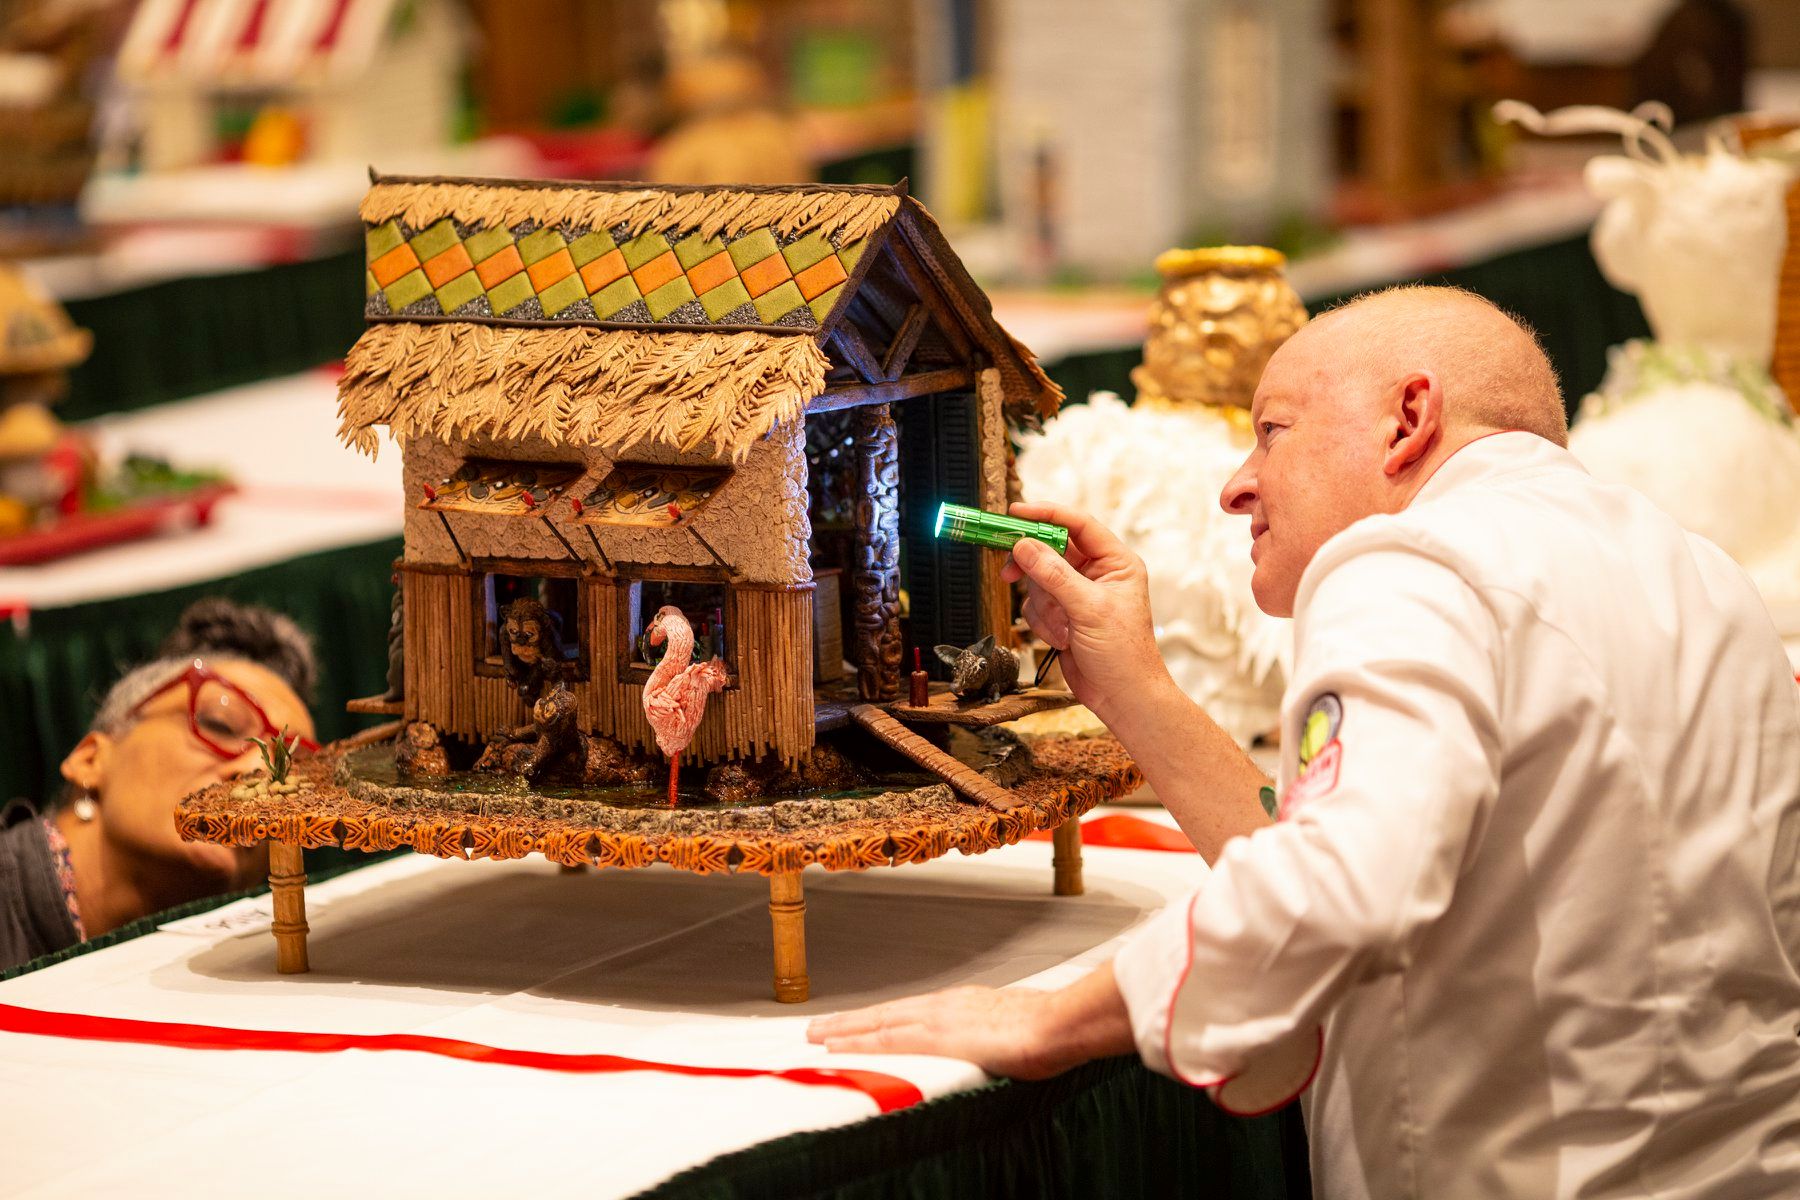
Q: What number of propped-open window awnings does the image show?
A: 2